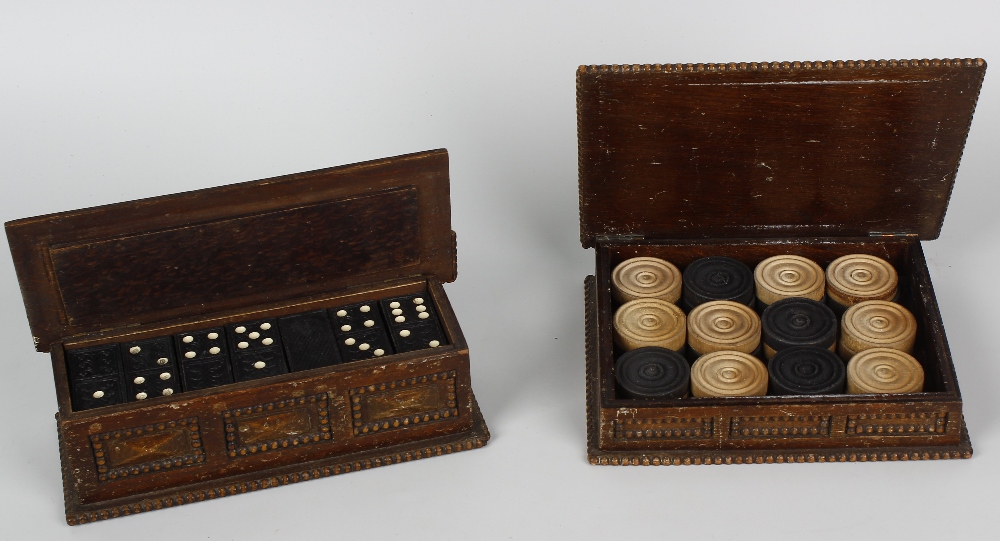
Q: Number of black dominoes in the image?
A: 7